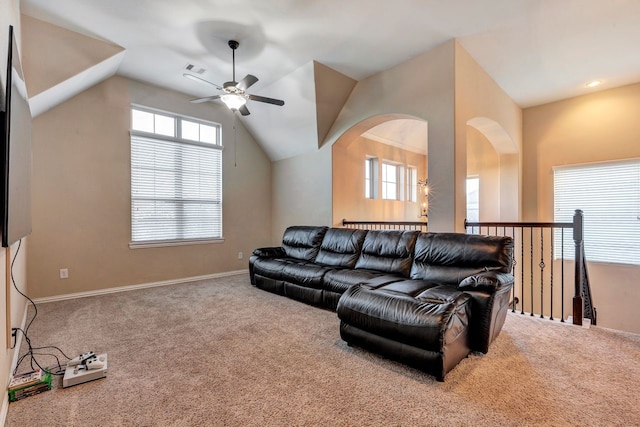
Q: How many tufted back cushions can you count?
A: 4